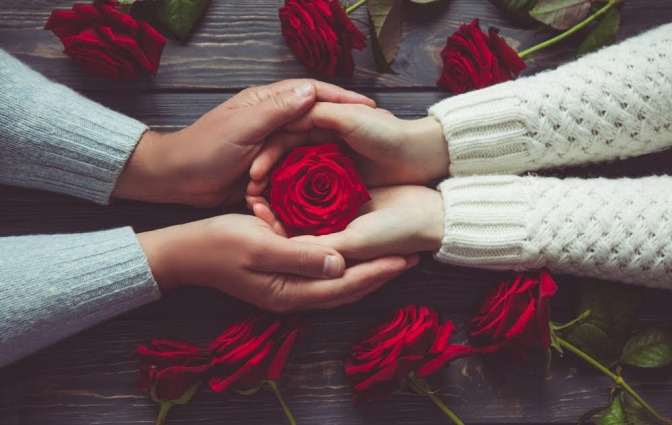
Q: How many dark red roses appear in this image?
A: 8